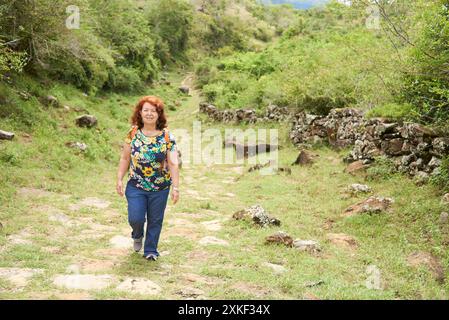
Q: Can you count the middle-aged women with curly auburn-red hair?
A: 1